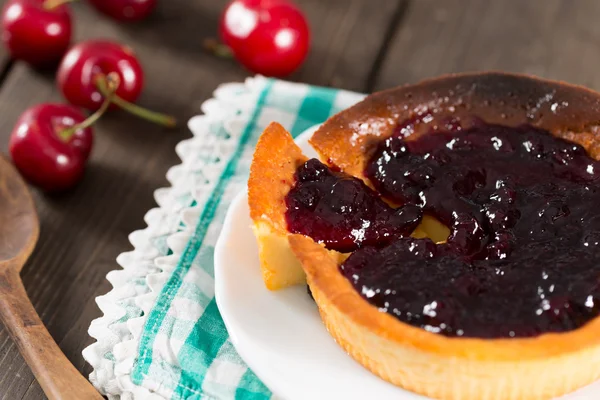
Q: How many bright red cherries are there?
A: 5